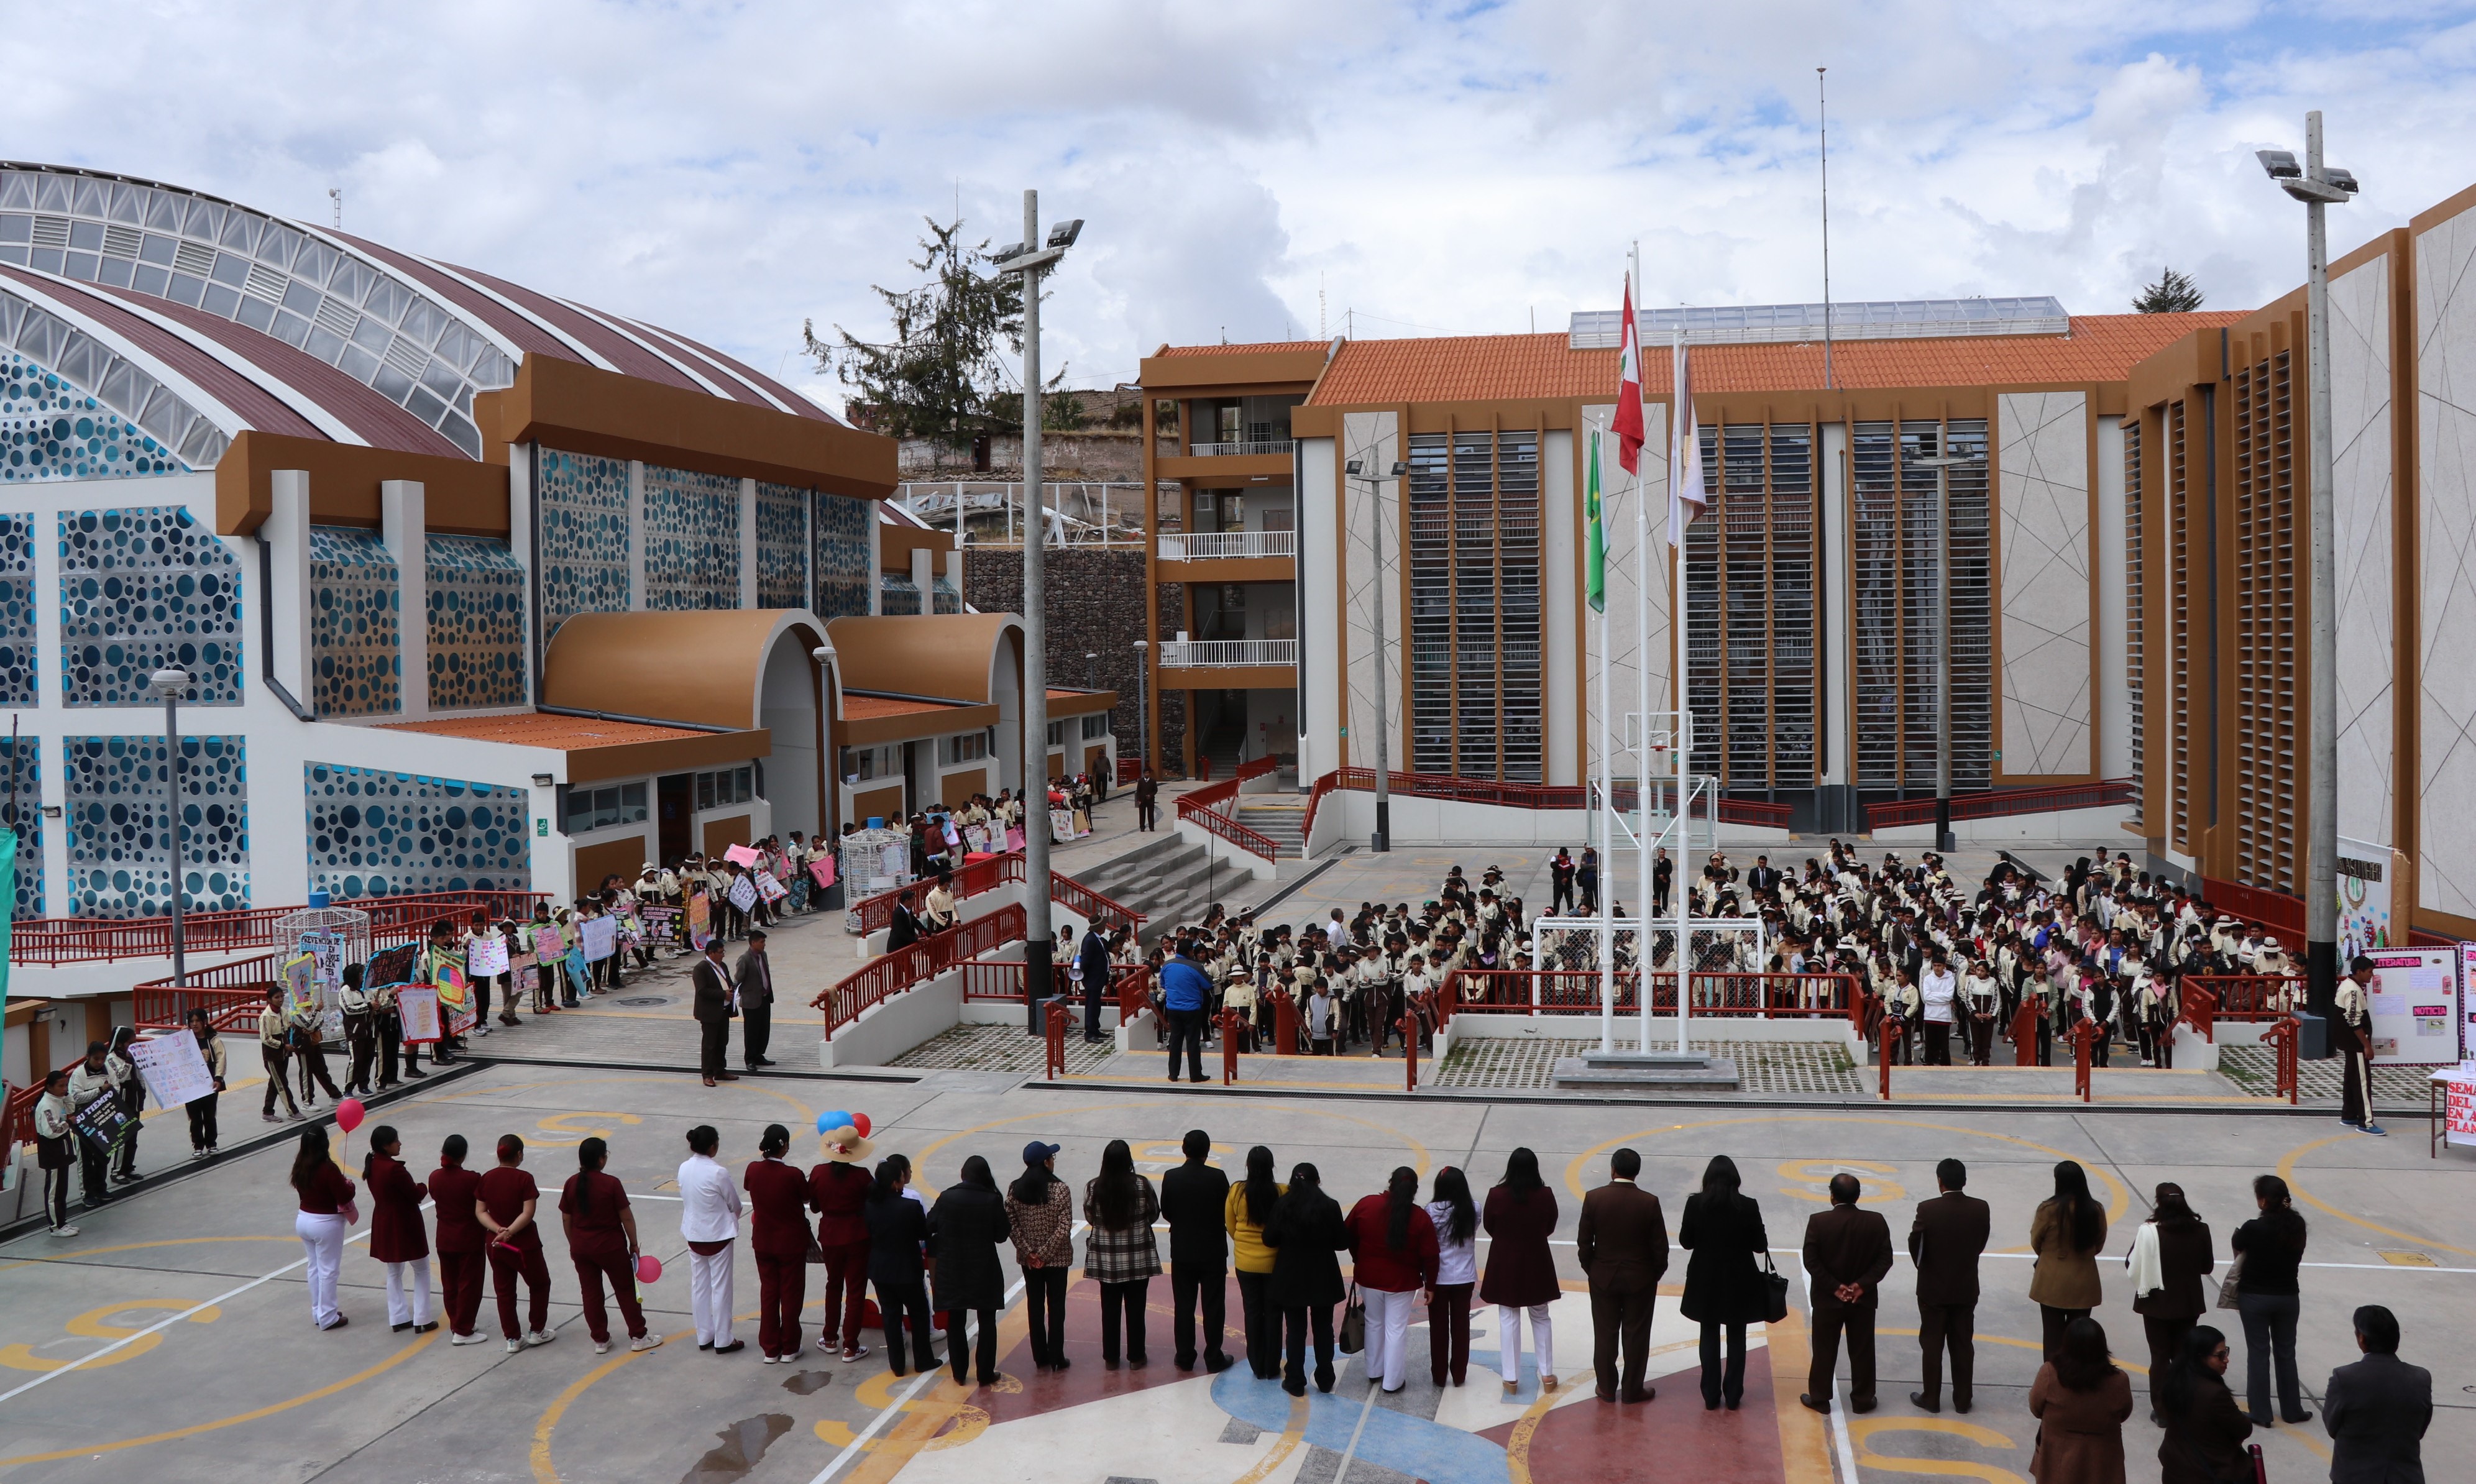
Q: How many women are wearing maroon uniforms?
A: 5